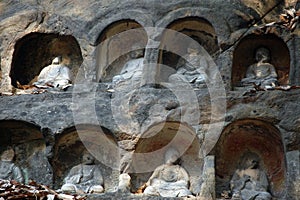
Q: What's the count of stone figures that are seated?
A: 8